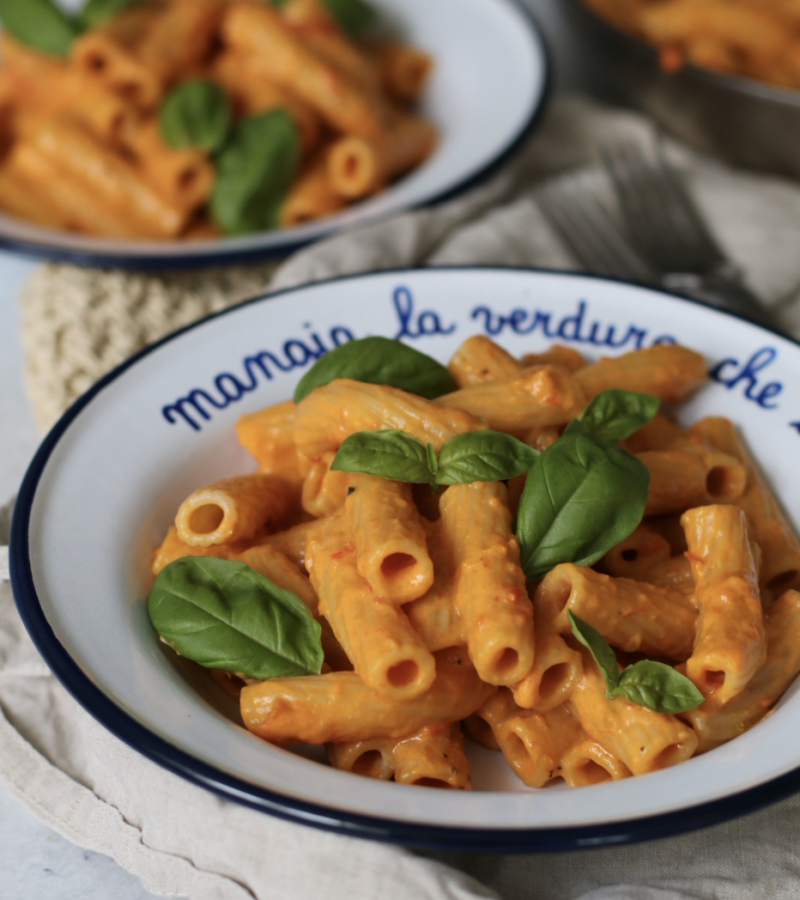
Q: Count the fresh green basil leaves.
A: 13